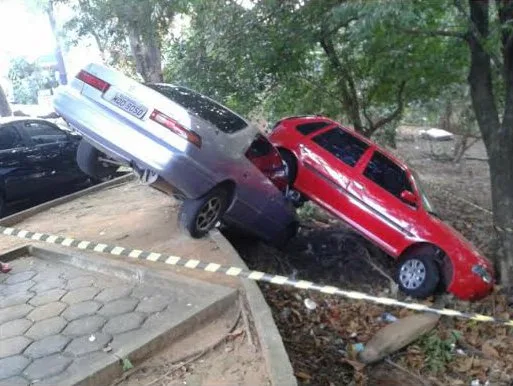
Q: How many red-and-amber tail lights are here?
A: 2